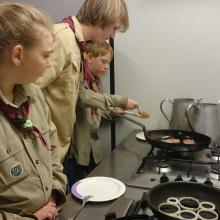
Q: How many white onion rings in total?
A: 6